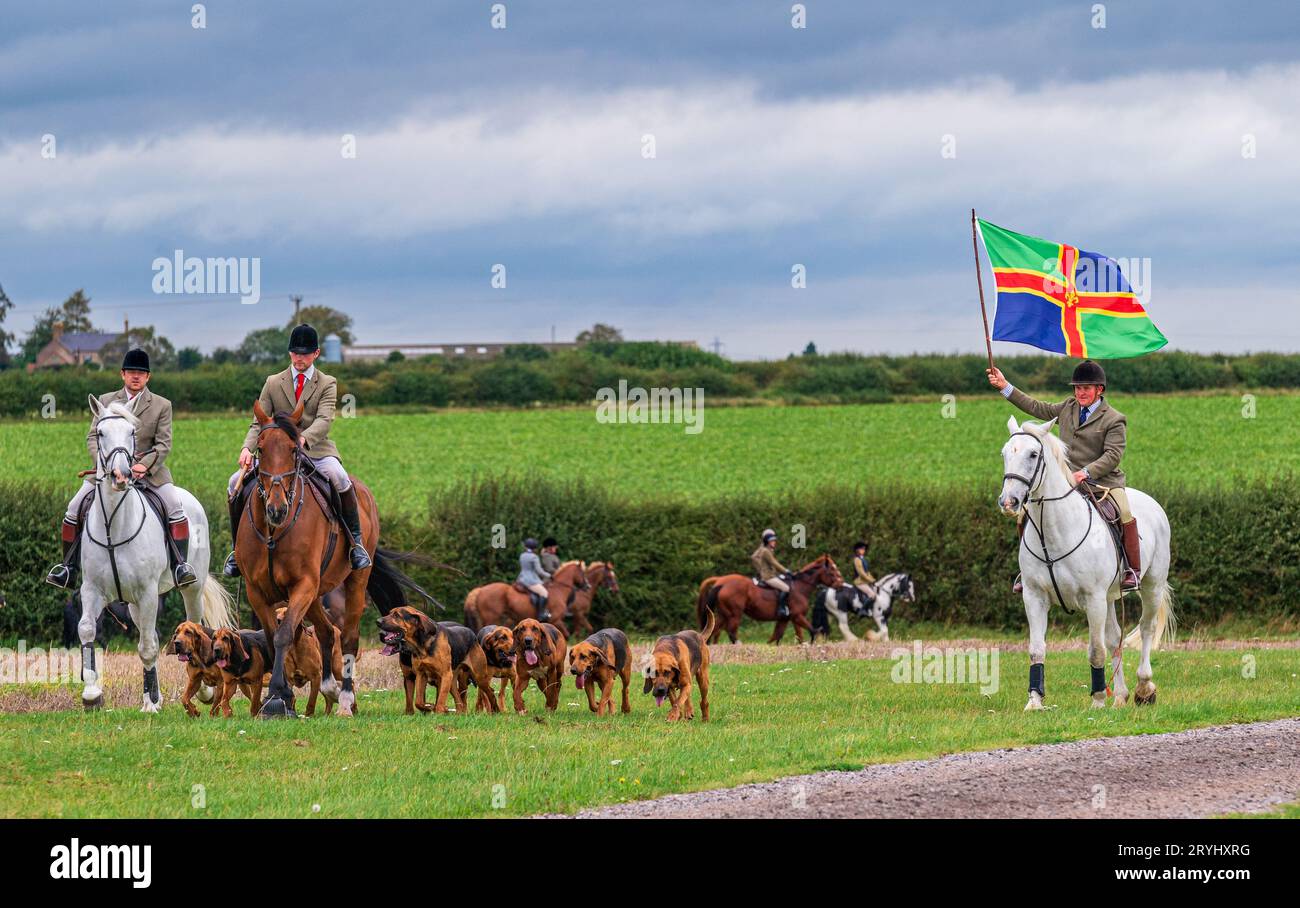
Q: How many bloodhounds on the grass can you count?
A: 9